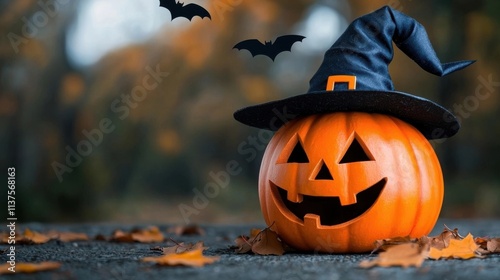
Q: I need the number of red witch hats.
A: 0